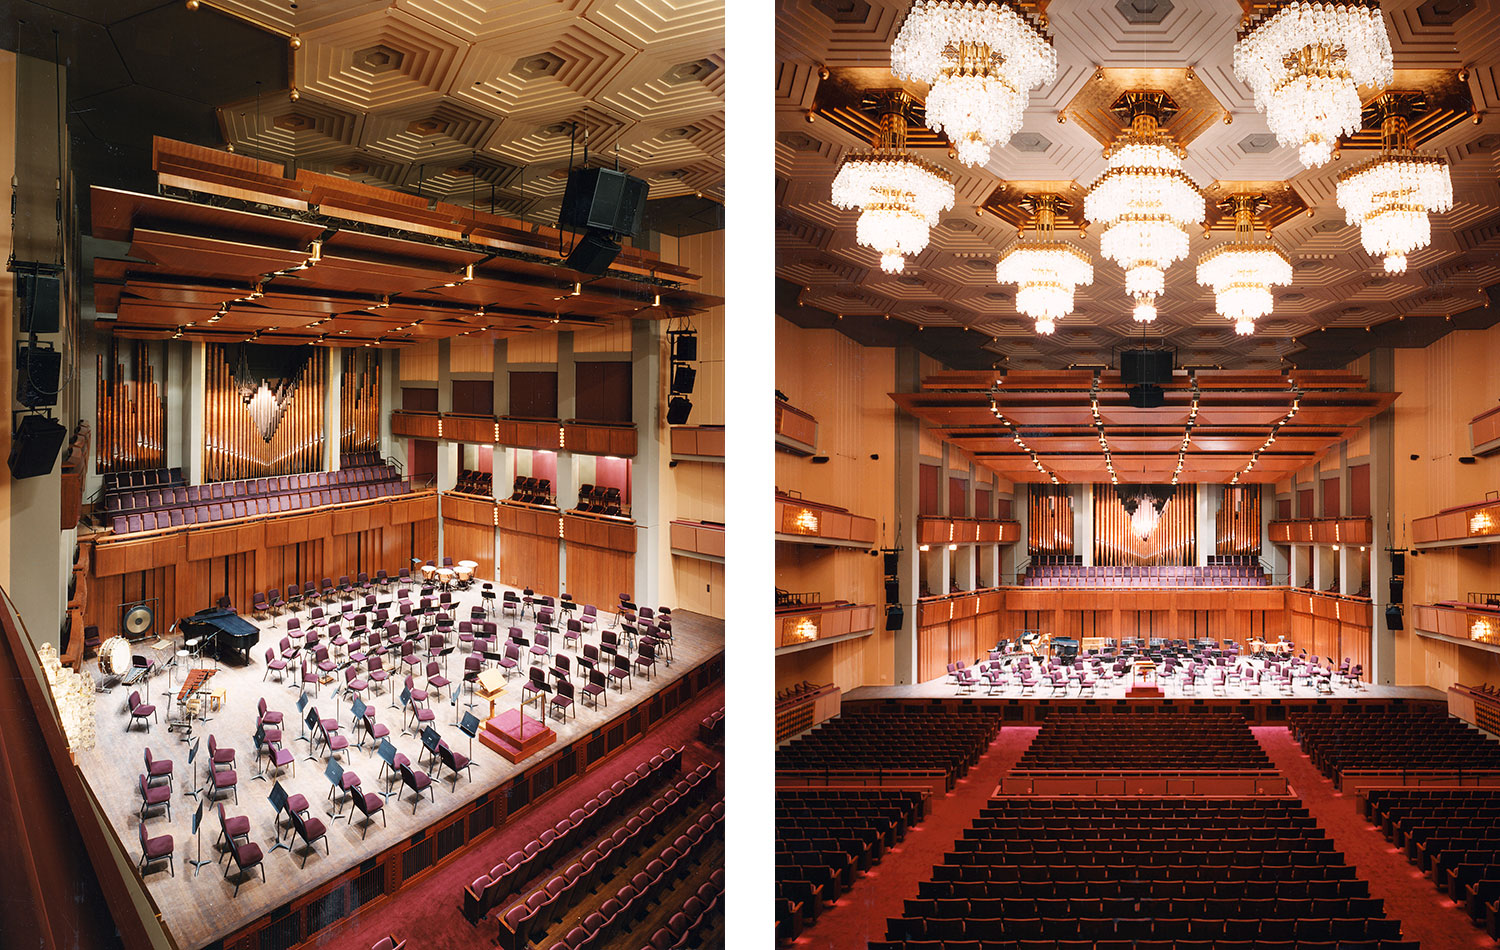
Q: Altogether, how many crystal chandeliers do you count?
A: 7